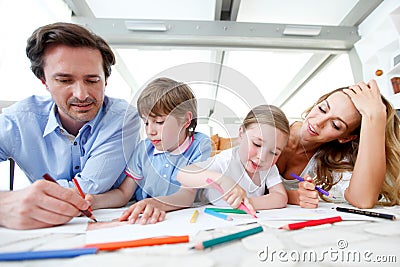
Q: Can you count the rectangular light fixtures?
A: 2